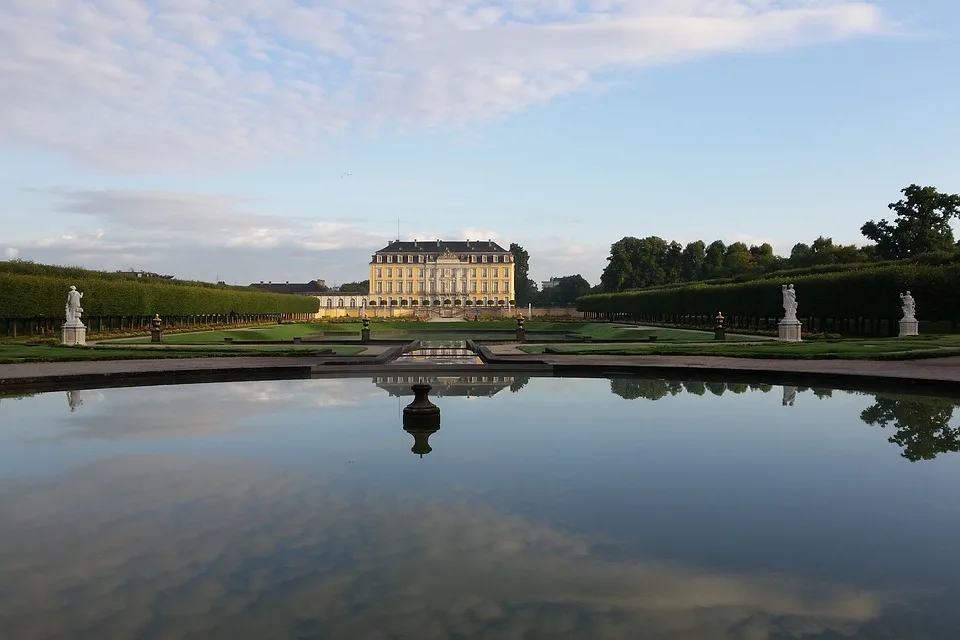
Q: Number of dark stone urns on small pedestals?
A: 4